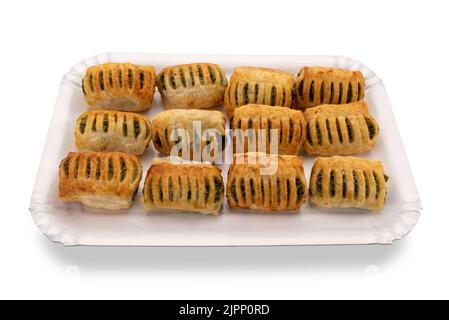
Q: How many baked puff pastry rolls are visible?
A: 12